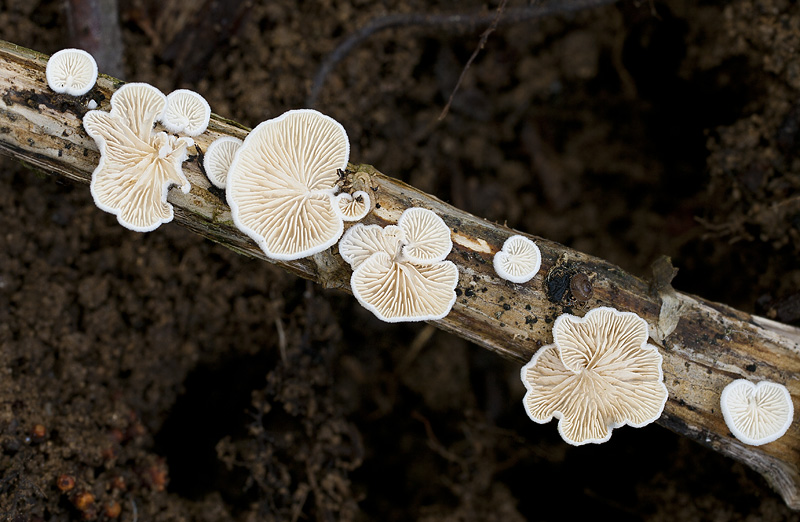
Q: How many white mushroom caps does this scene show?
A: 12